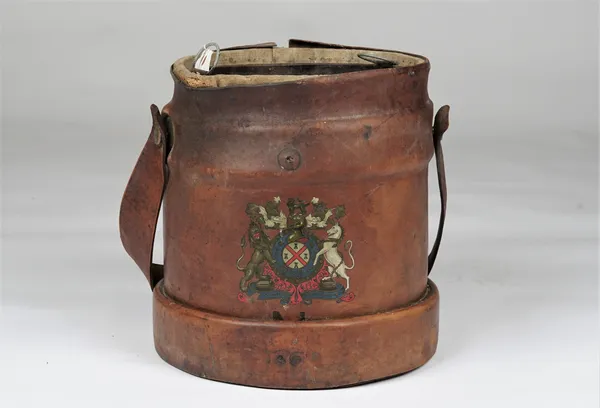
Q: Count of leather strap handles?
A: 2